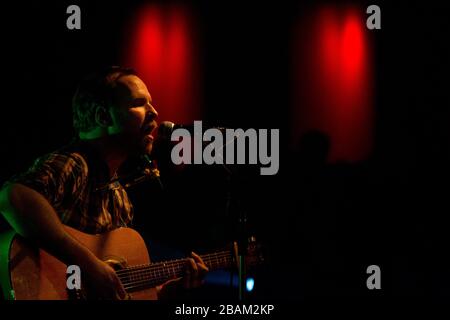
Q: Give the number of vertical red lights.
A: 2